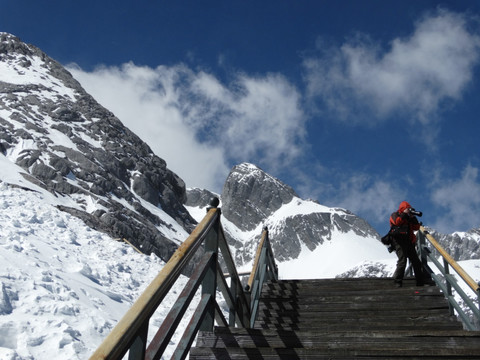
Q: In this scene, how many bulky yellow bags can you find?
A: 0